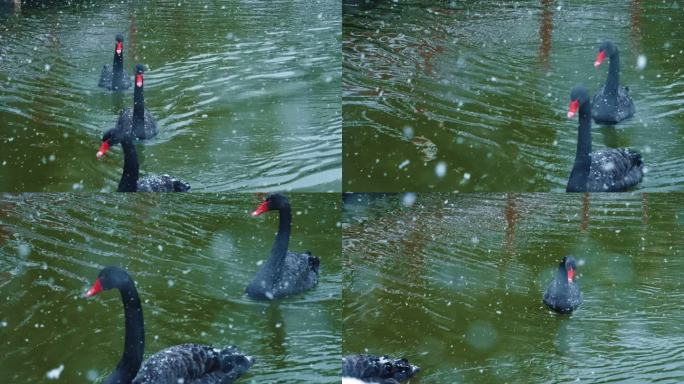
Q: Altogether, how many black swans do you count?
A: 9